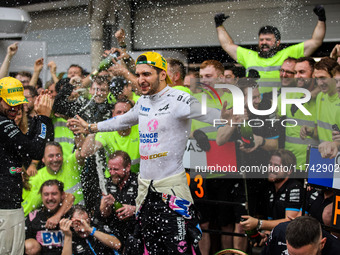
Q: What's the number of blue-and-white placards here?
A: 1